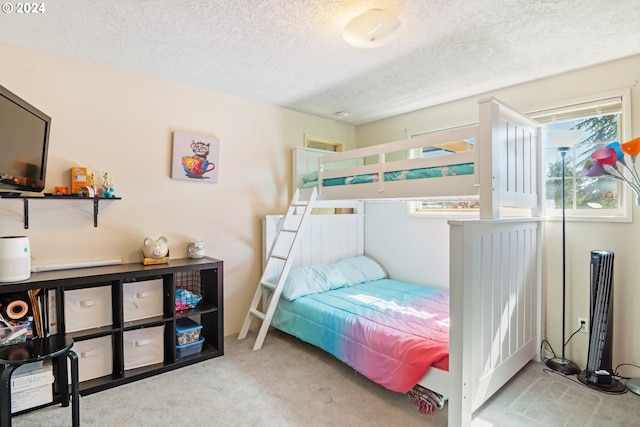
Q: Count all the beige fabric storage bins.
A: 4